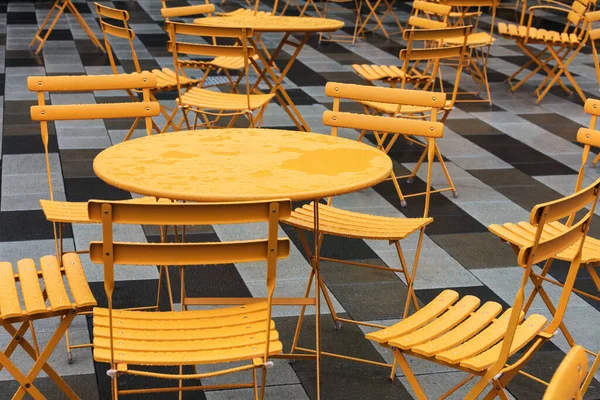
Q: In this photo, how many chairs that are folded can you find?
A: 0